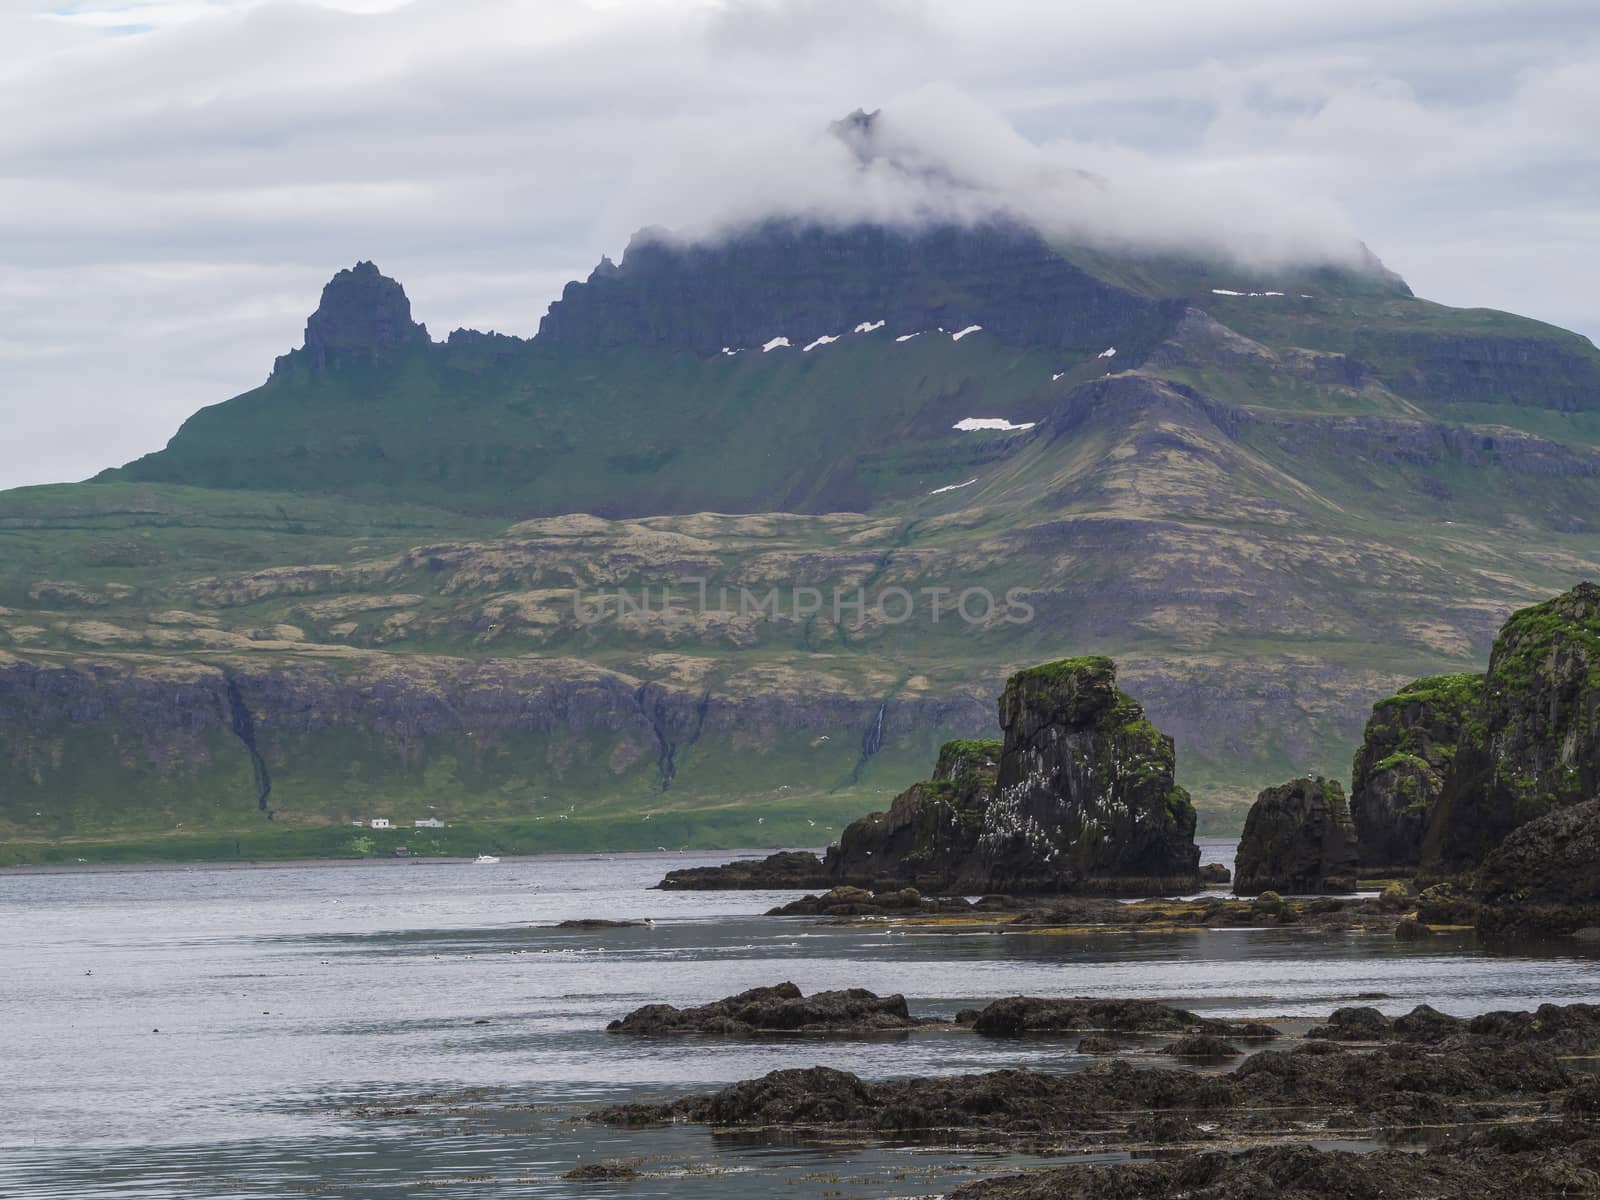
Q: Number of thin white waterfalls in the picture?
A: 1